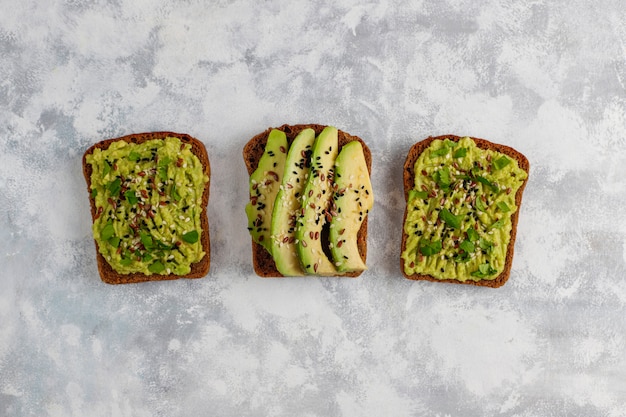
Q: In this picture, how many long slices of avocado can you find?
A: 4